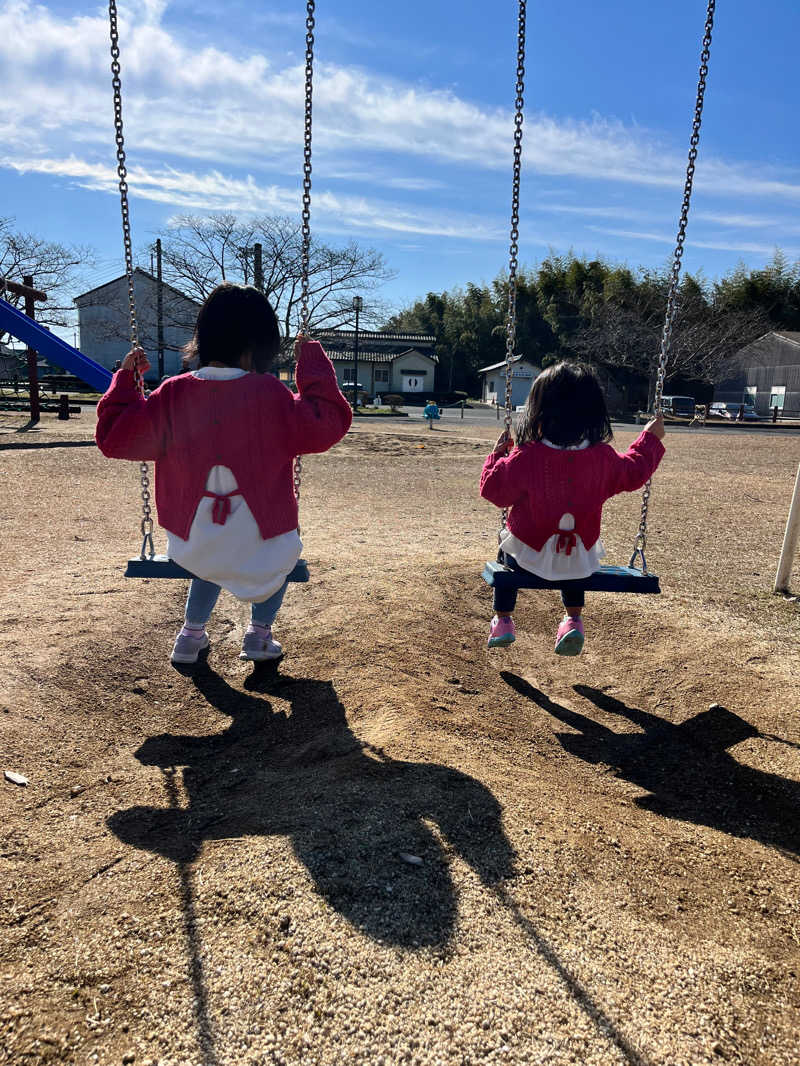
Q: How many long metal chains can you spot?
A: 4